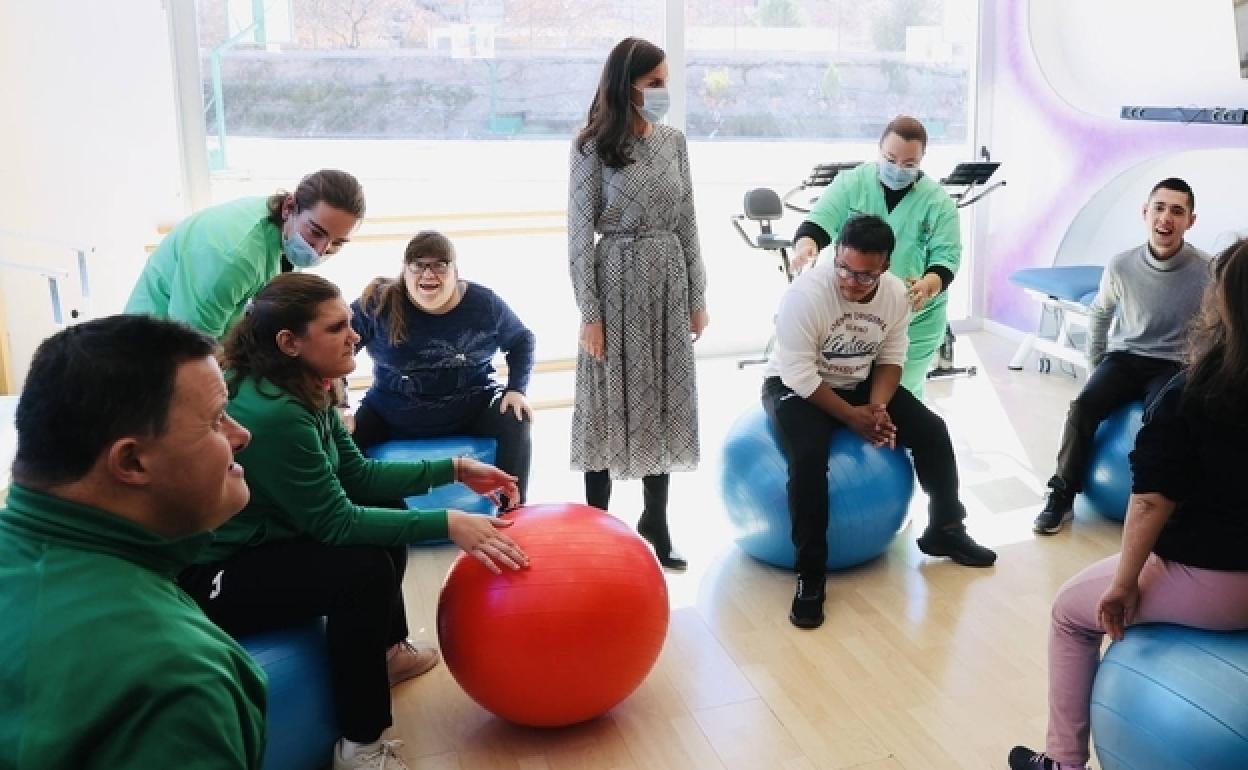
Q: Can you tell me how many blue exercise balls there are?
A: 5